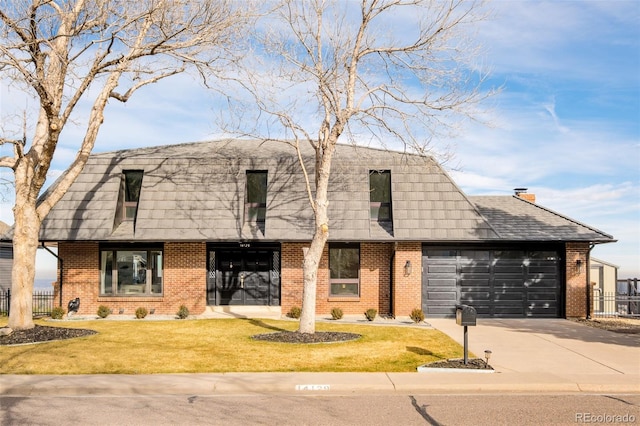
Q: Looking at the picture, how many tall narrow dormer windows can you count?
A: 3